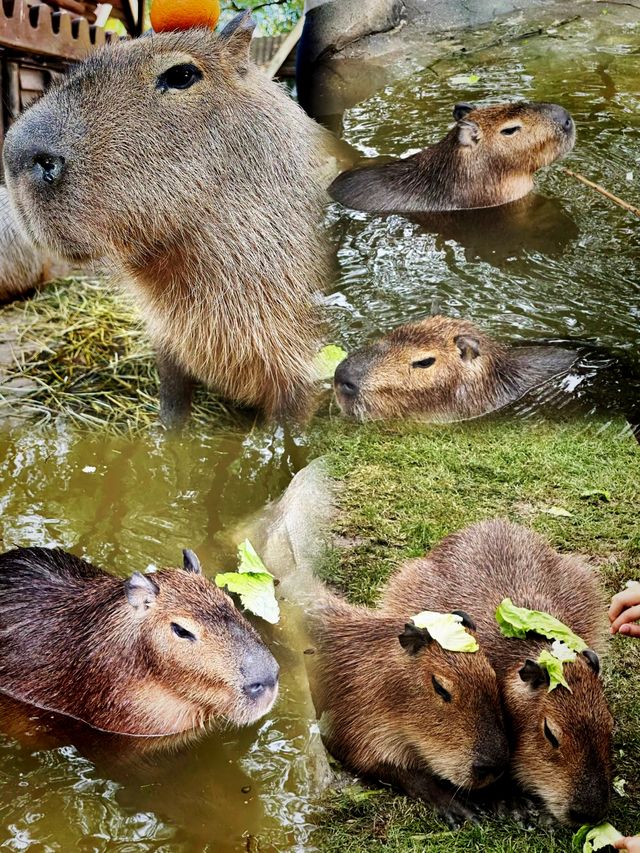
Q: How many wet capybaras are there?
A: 3